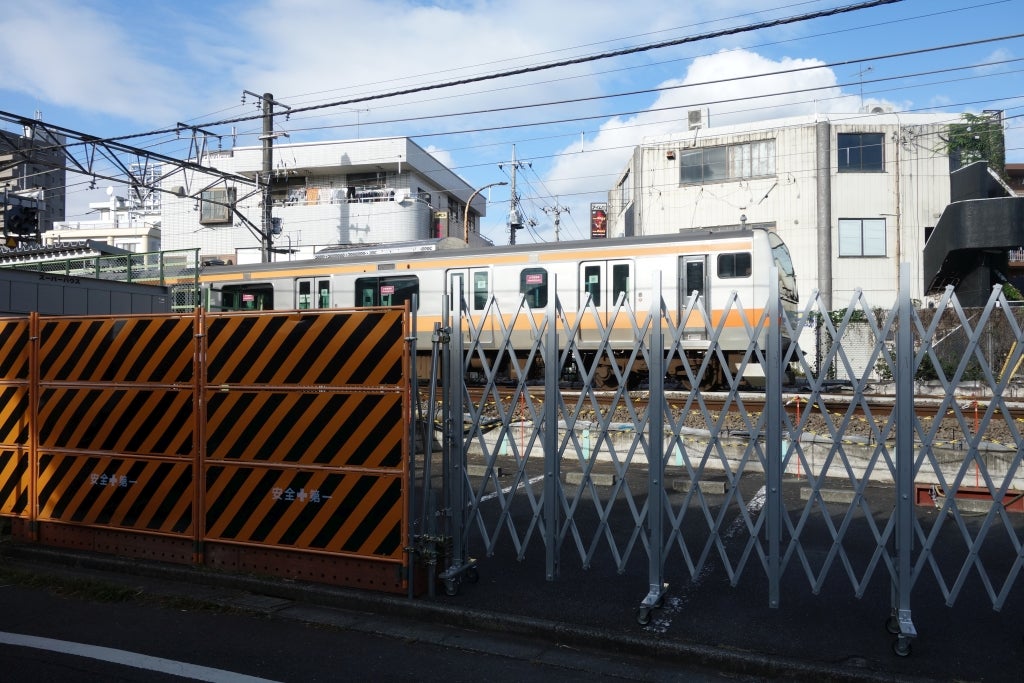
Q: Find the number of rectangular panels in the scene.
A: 9